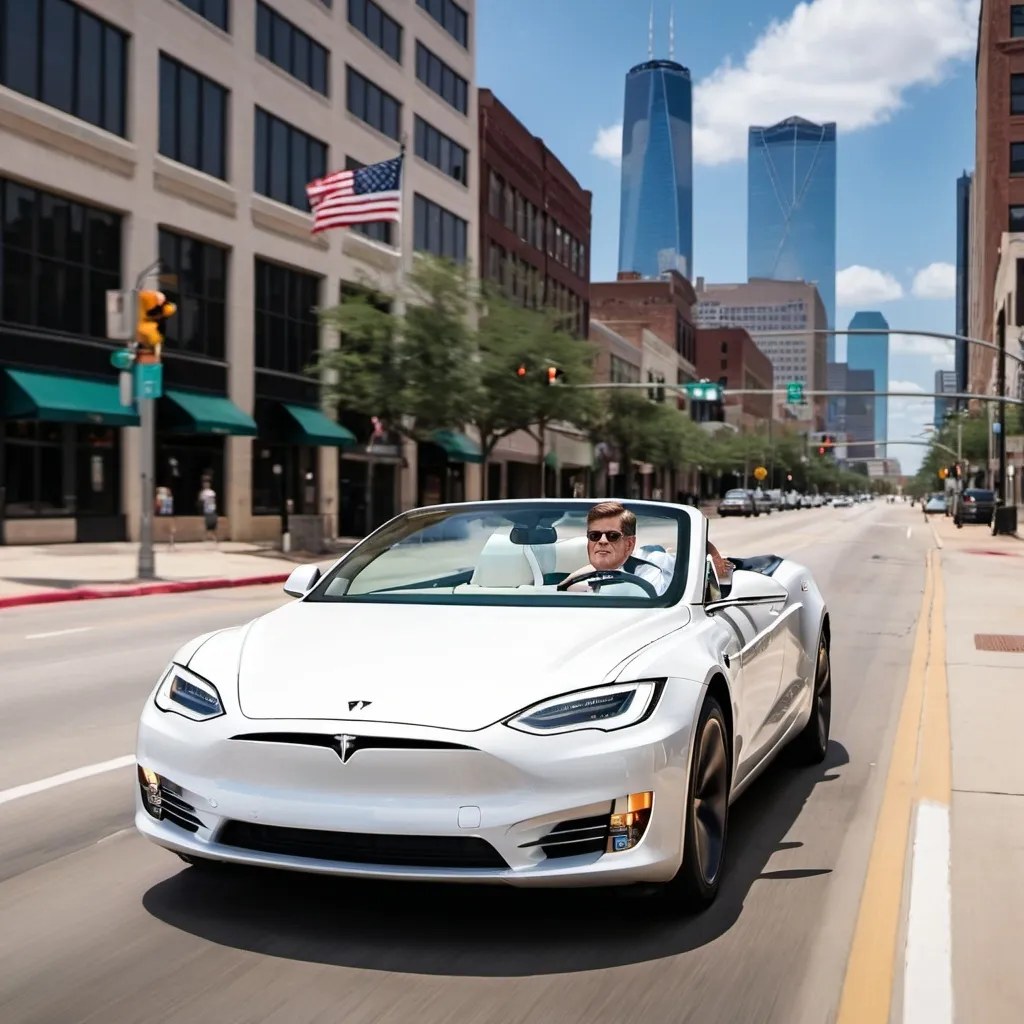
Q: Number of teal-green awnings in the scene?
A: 4